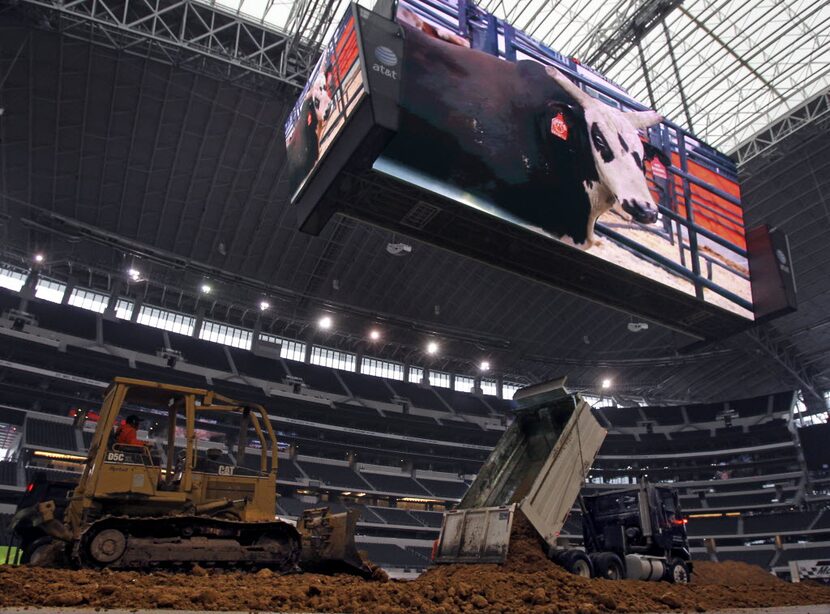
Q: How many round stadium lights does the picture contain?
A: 9